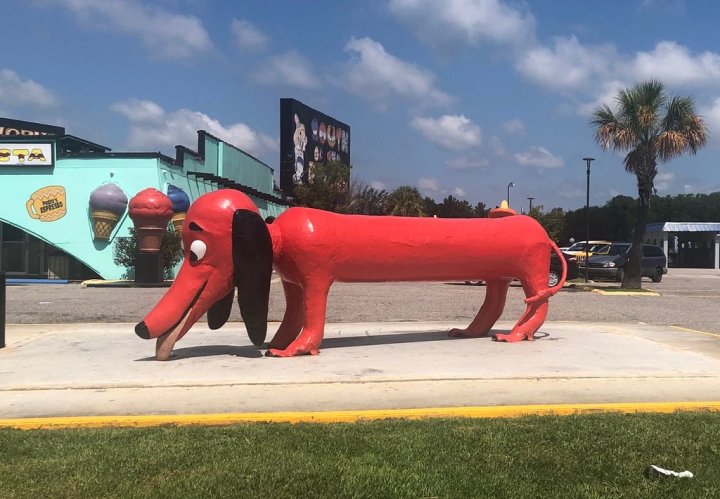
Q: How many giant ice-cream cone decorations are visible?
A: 3